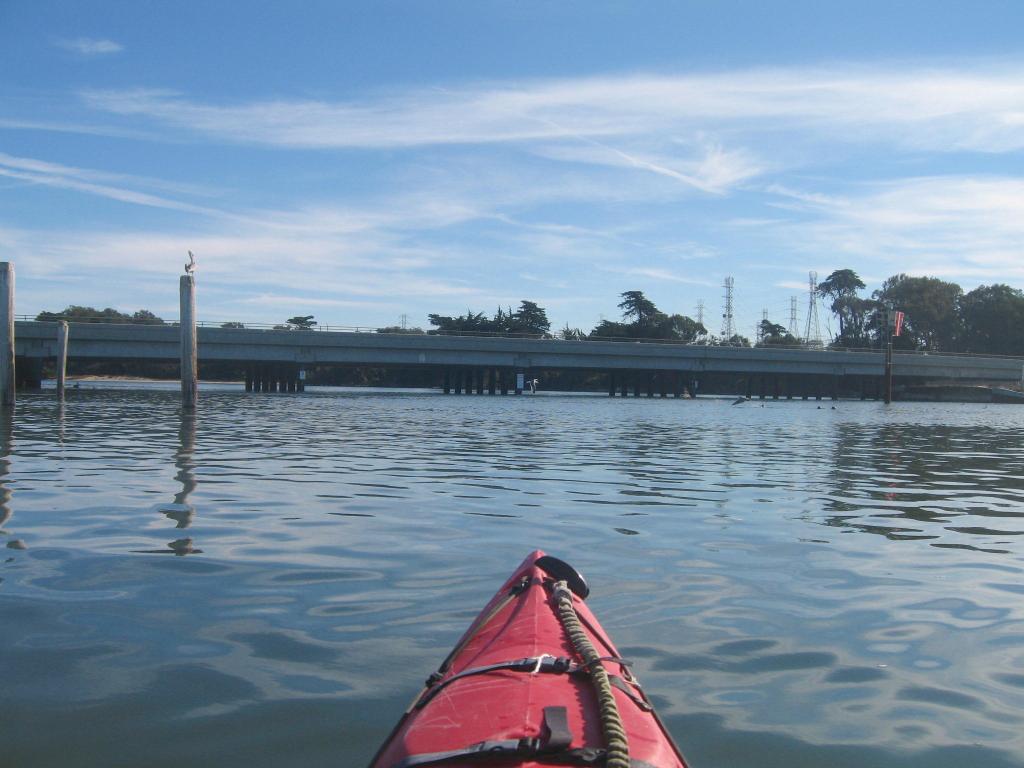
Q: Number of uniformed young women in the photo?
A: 0